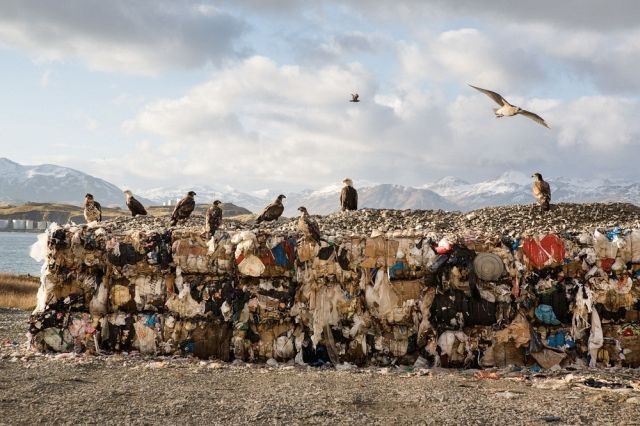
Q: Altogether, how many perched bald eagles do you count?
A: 8